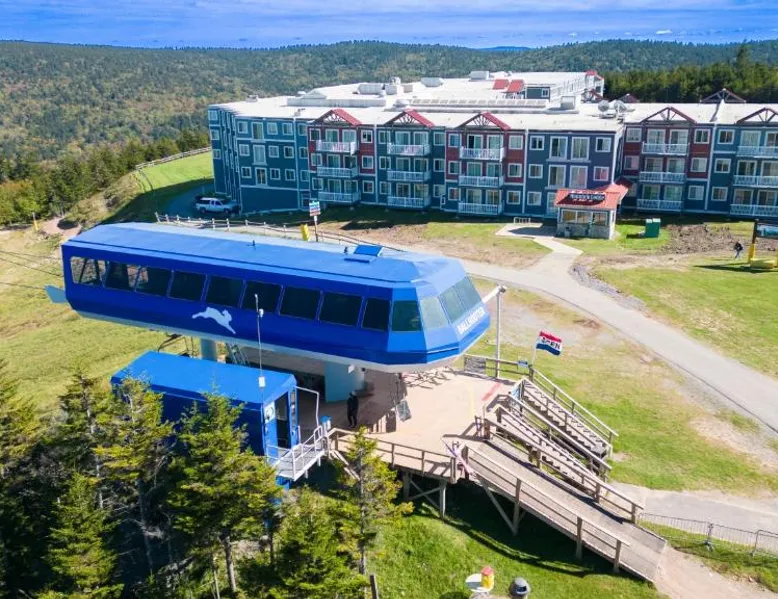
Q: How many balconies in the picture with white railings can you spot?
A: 15